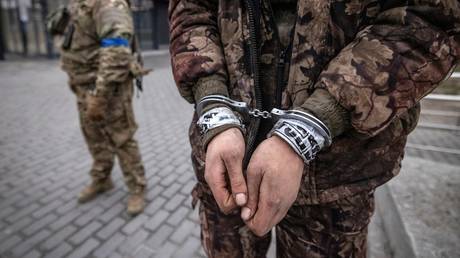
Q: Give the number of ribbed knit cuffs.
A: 2